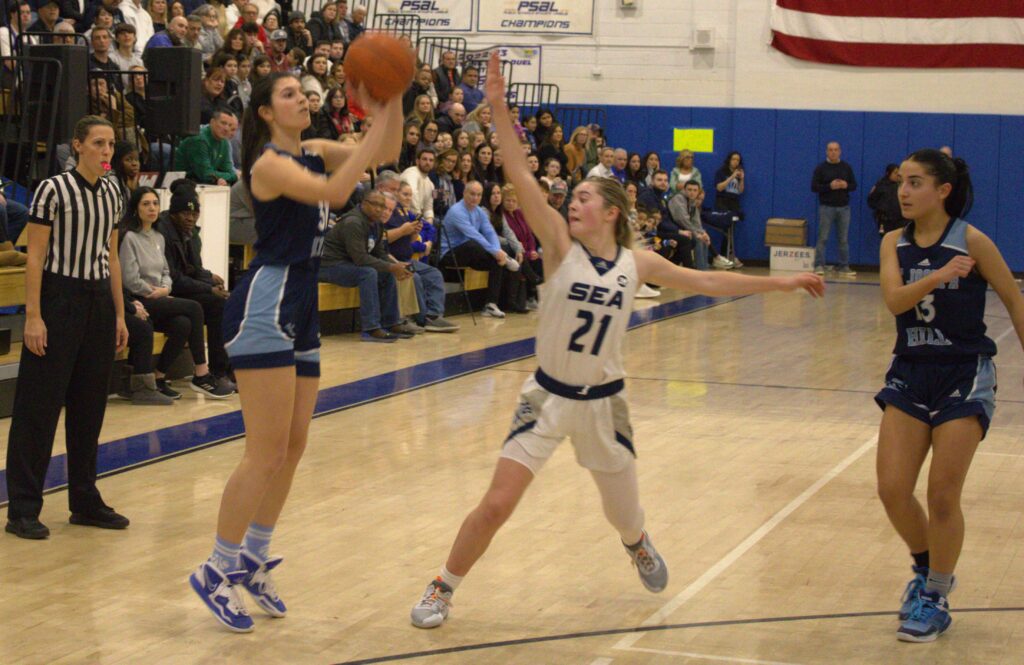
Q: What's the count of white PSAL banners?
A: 2